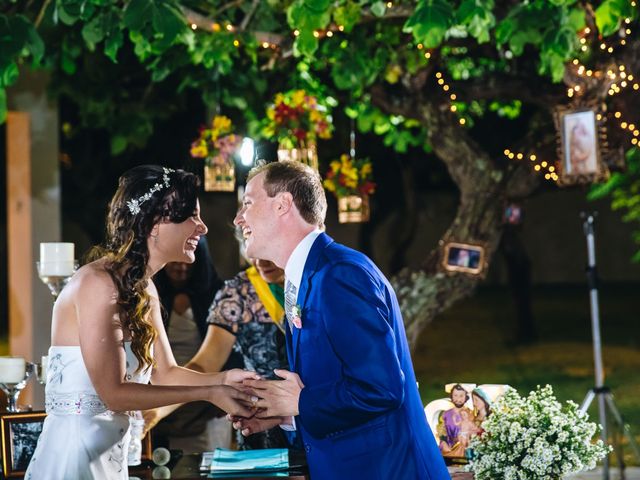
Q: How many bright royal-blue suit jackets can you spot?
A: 1